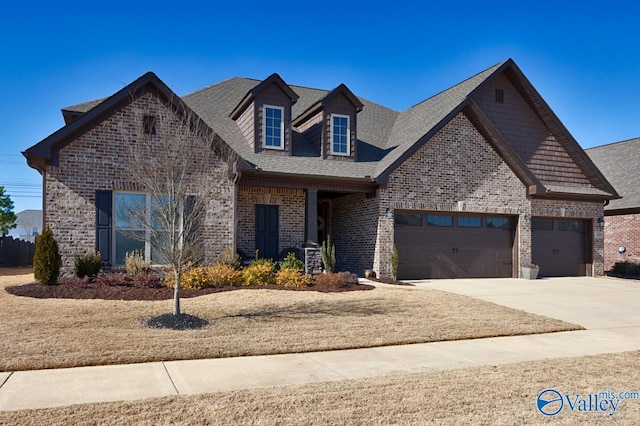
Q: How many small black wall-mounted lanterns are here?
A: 3